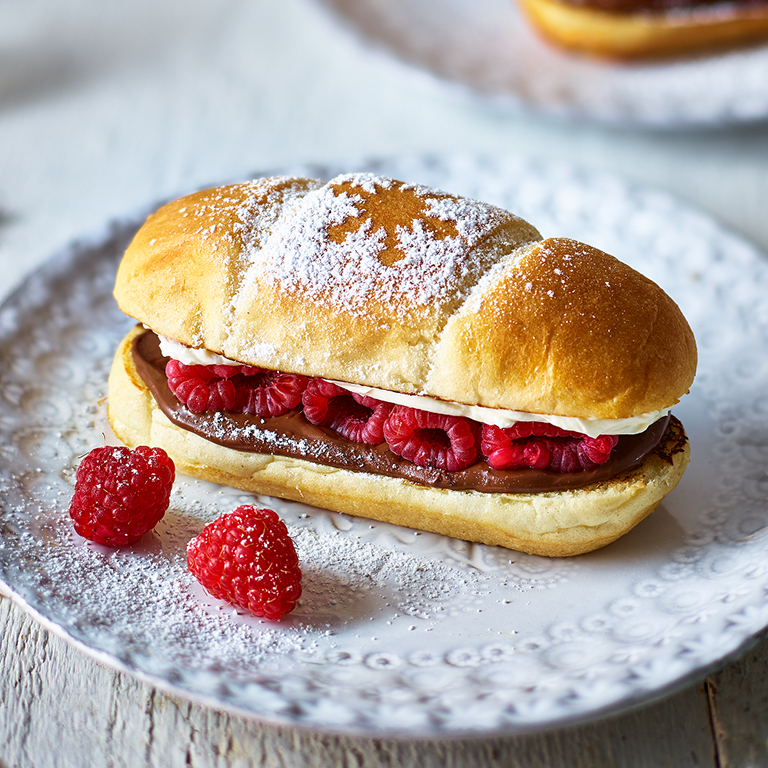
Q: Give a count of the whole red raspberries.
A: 2